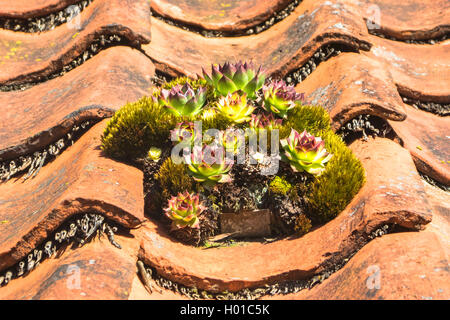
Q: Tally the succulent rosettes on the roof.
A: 11